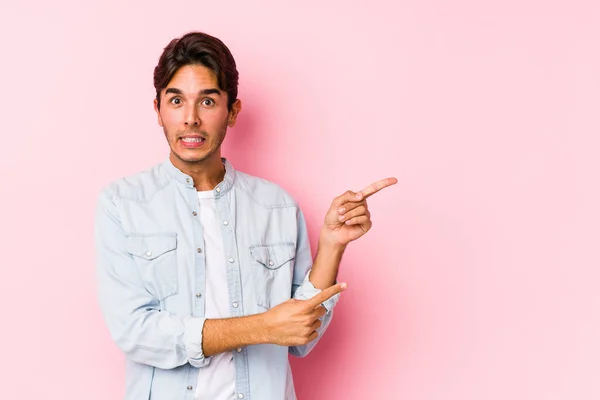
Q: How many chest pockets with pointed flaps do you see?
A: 2